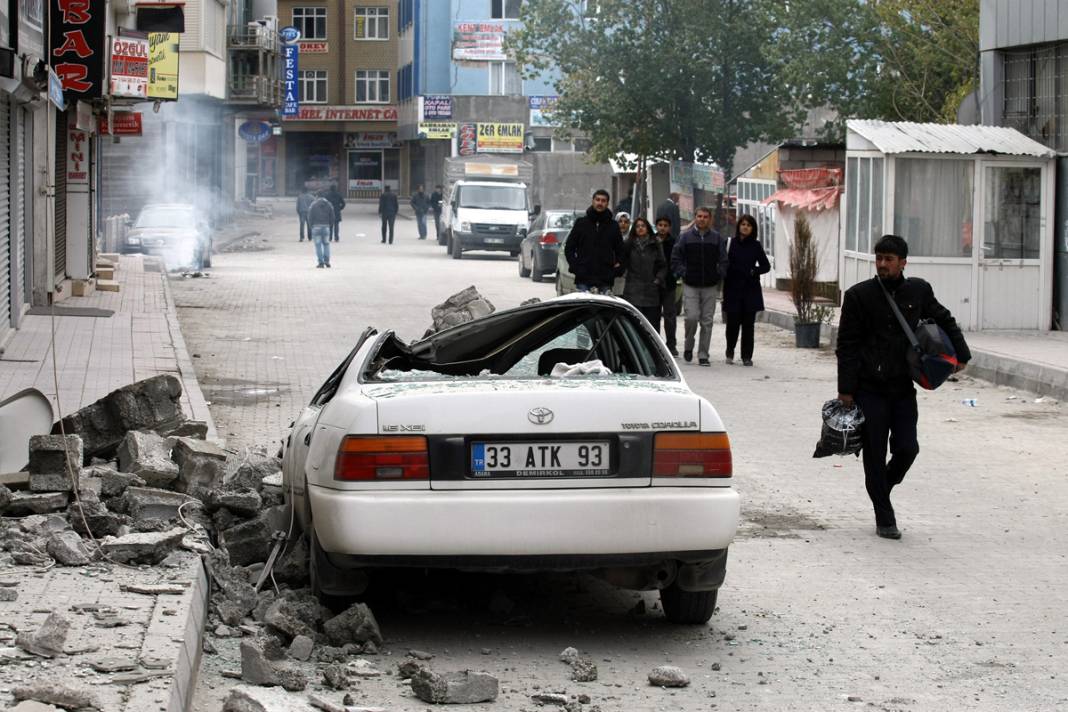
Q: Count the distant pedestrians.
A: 6